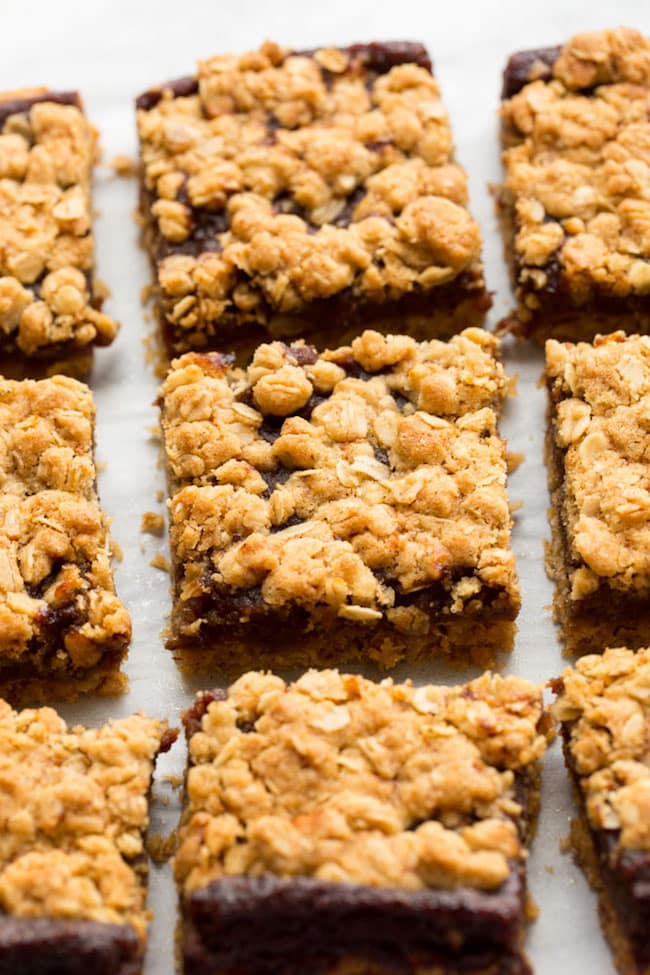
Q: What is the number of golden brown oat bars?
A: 9